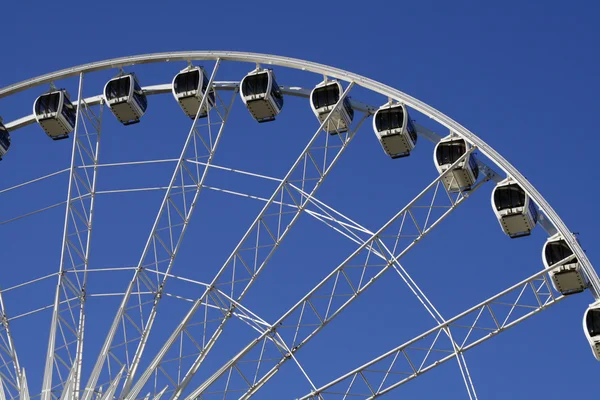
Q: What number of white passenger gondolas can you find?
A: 11